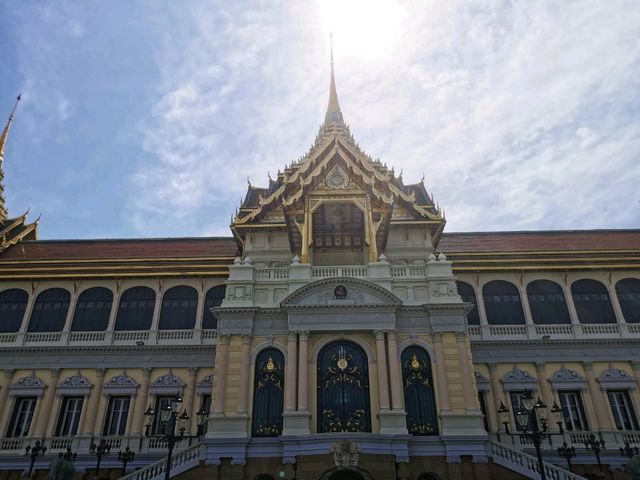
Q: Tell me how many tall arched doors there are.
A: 3